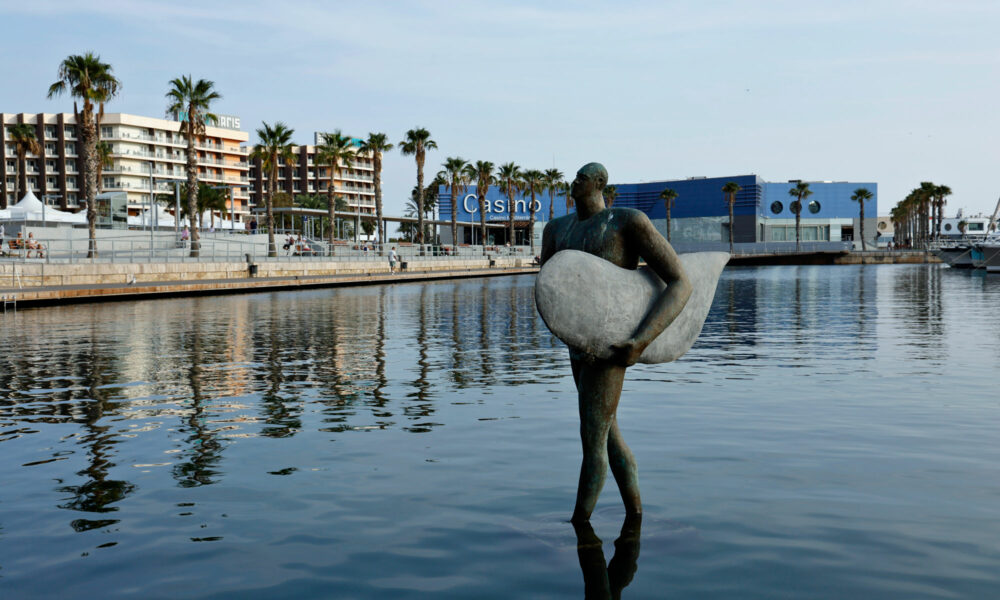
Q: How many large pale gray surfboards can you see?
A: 1